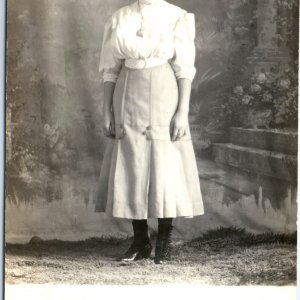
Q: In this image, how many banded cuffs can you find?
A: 2